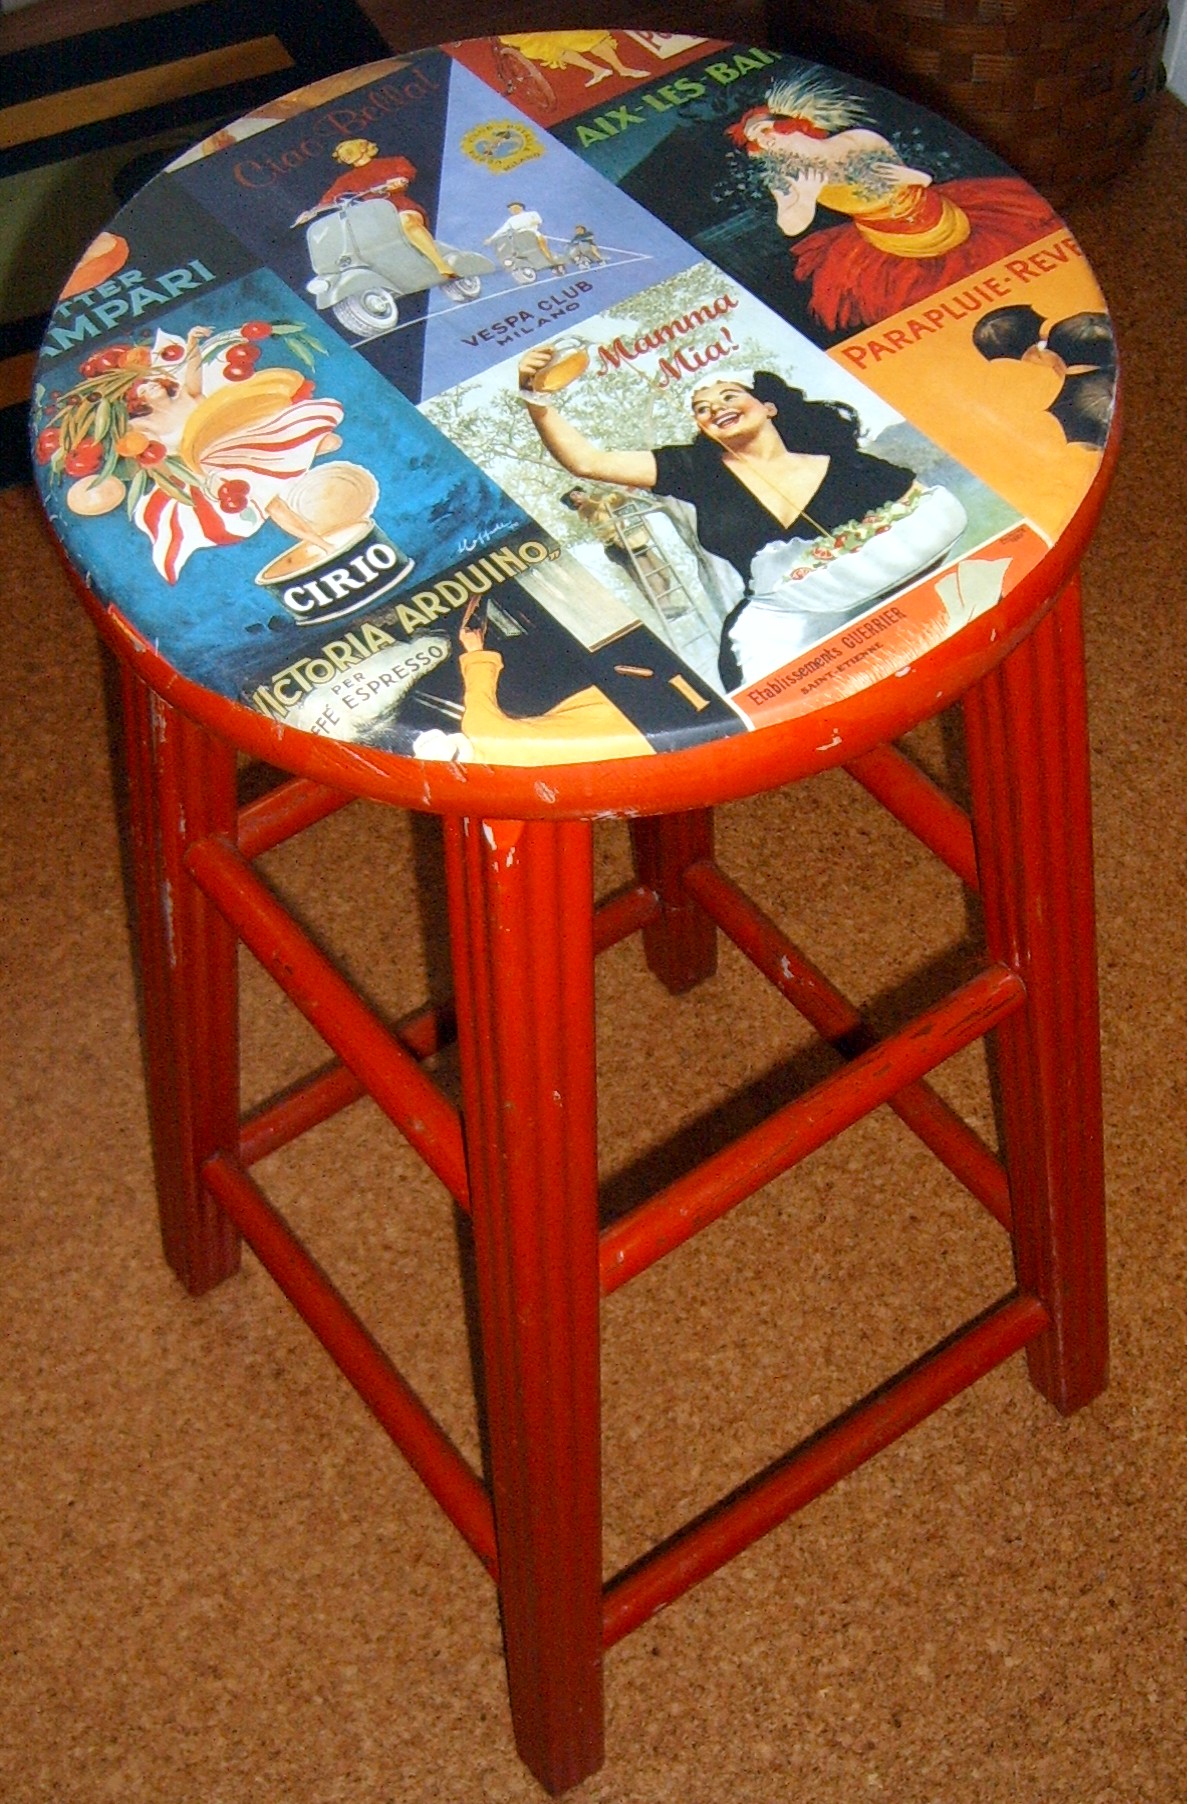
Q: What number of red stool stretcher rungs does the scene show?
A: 8